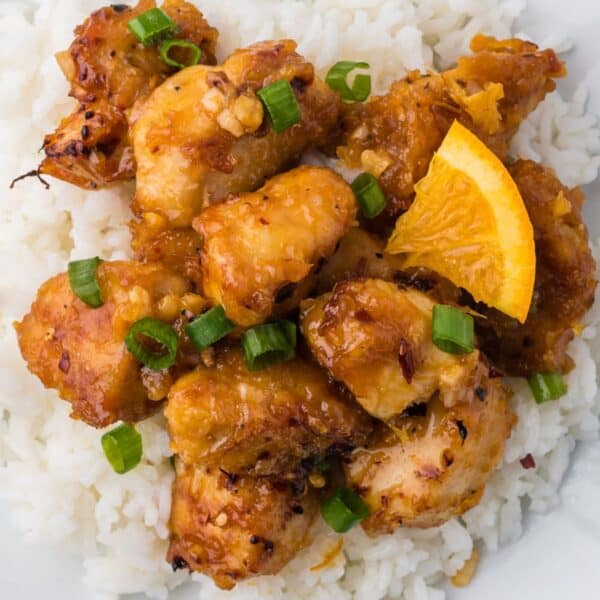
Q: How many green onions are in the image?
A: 13